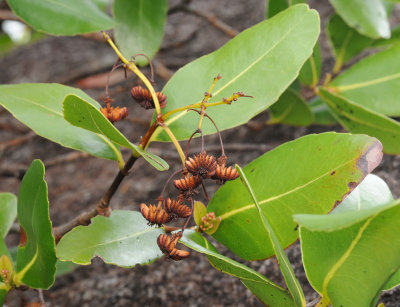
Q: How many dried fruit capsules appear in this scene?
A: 8